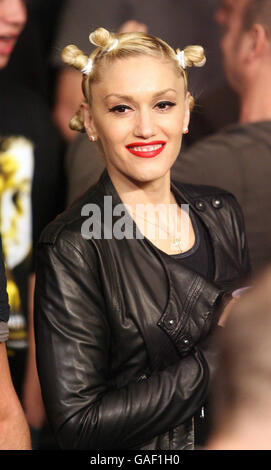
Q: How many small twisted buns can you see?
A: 4